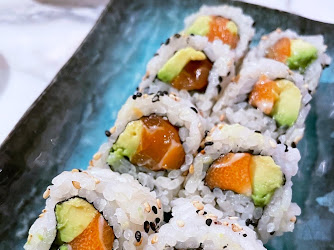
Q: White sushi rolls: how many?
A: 8